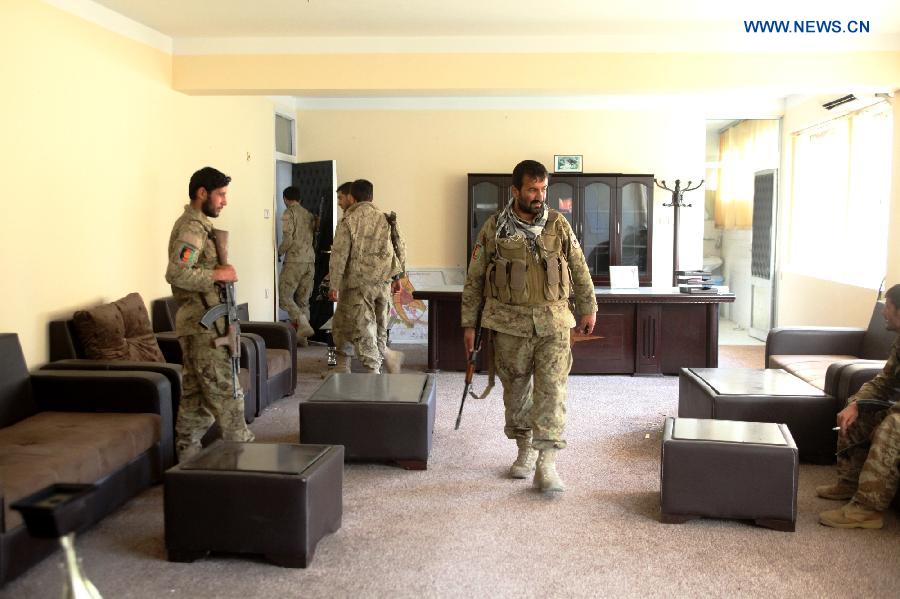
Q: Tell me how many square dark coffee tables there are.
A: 4